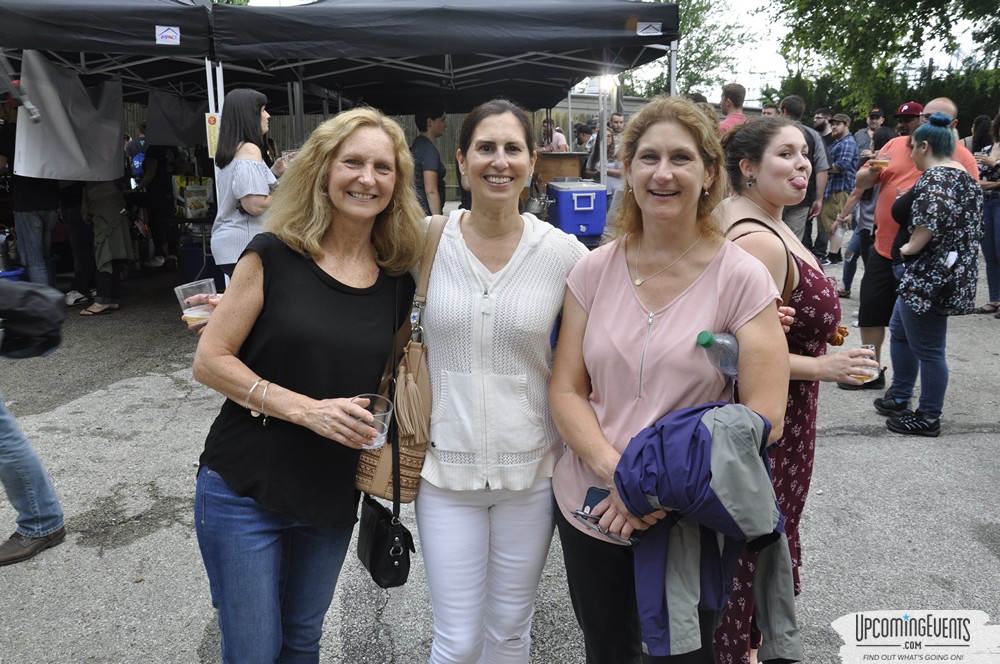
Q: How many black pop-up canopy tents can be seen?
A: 2